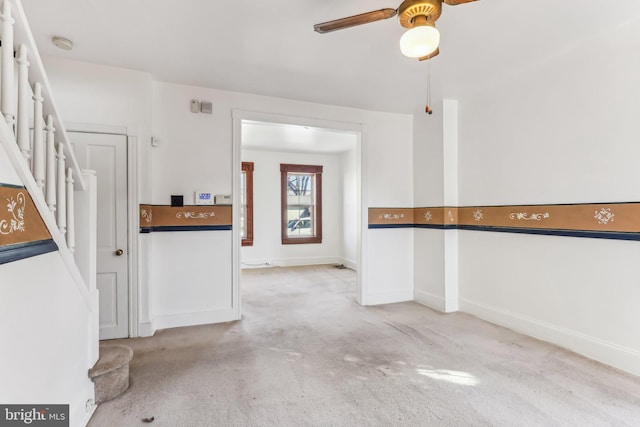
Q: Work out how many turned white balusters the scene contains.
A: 6